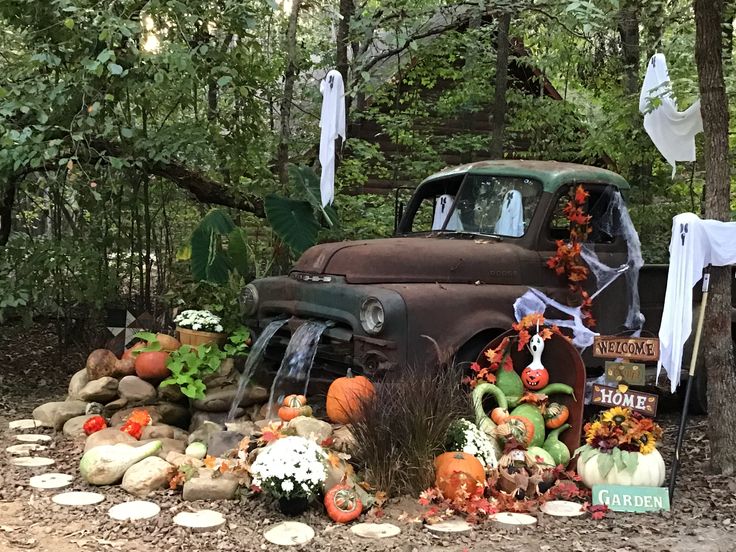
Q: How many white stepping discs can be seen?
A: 13